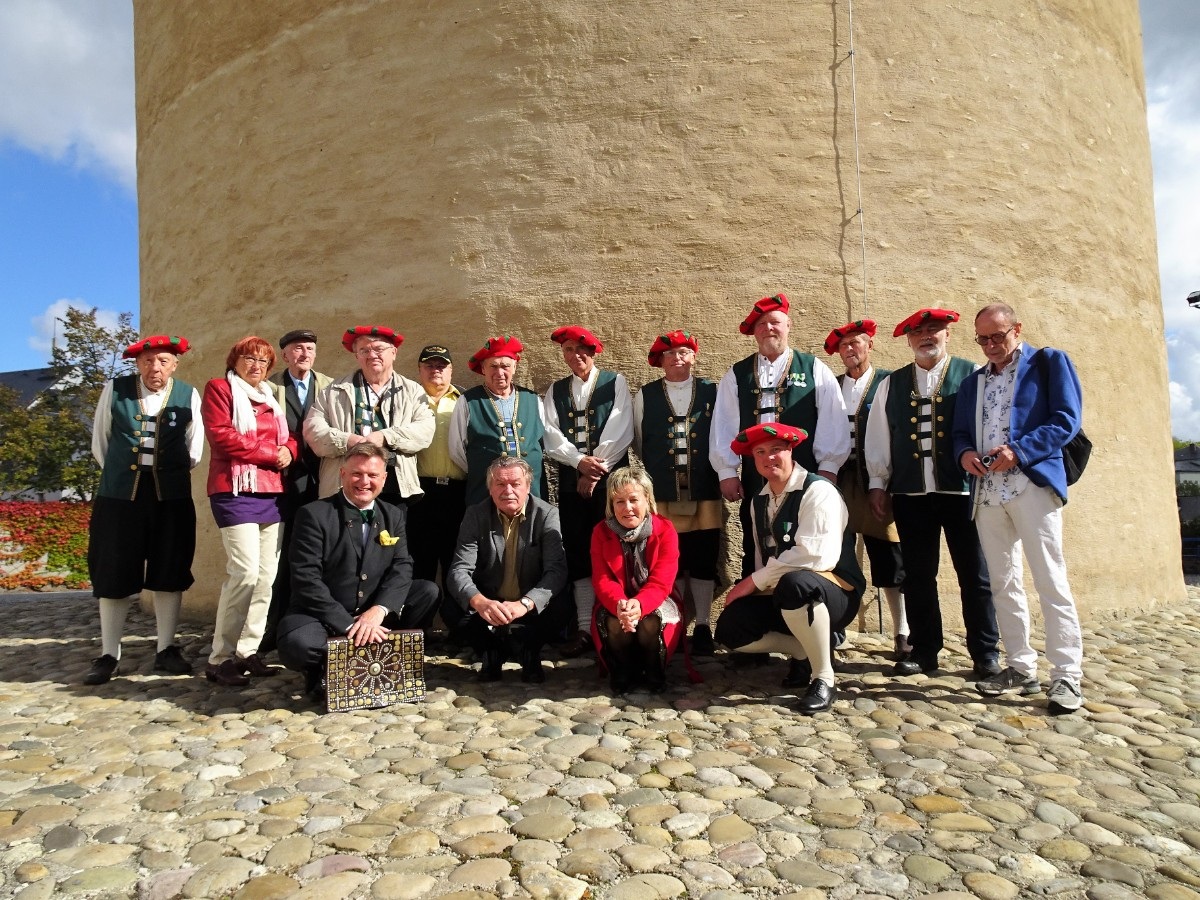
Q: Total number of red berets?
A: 9